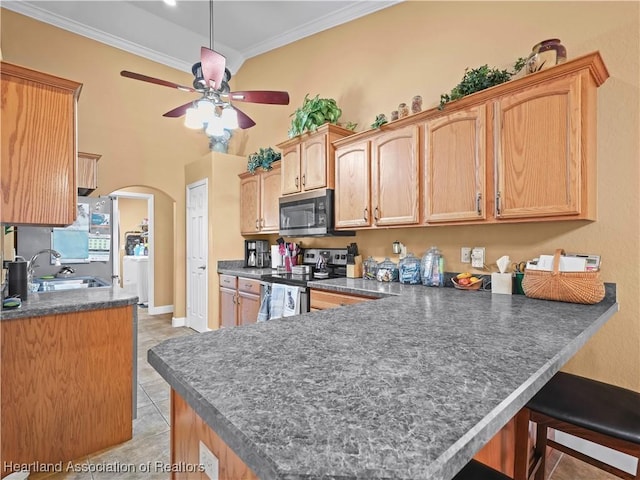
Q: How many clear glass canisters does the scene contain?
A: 4